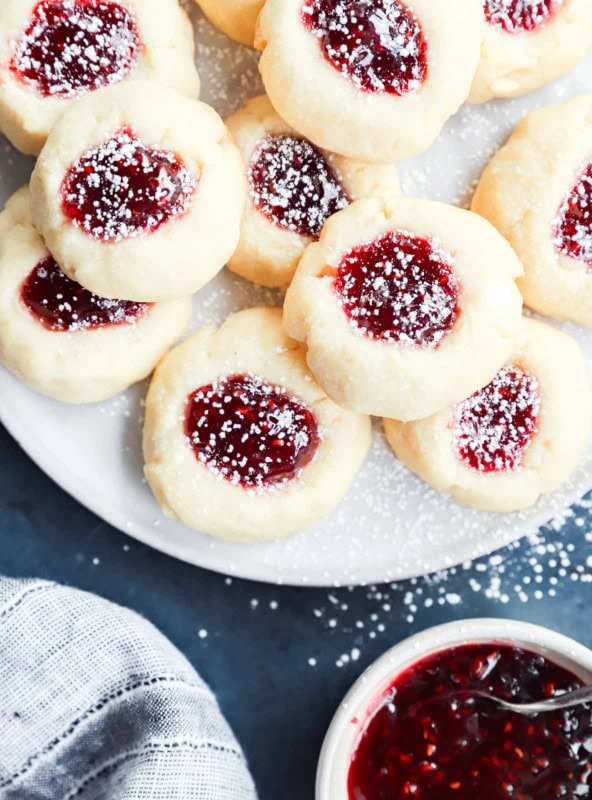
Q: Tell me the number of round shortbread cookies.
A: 11